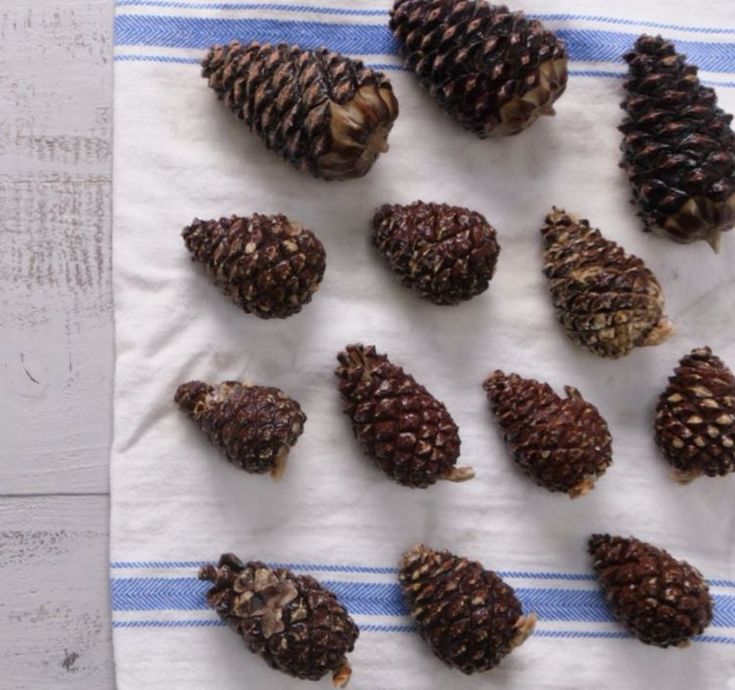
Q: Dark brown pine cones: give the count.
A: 13